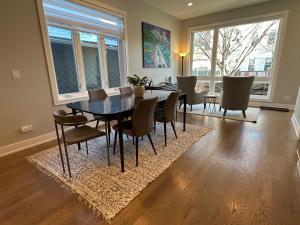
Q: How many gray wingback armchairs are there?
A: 2